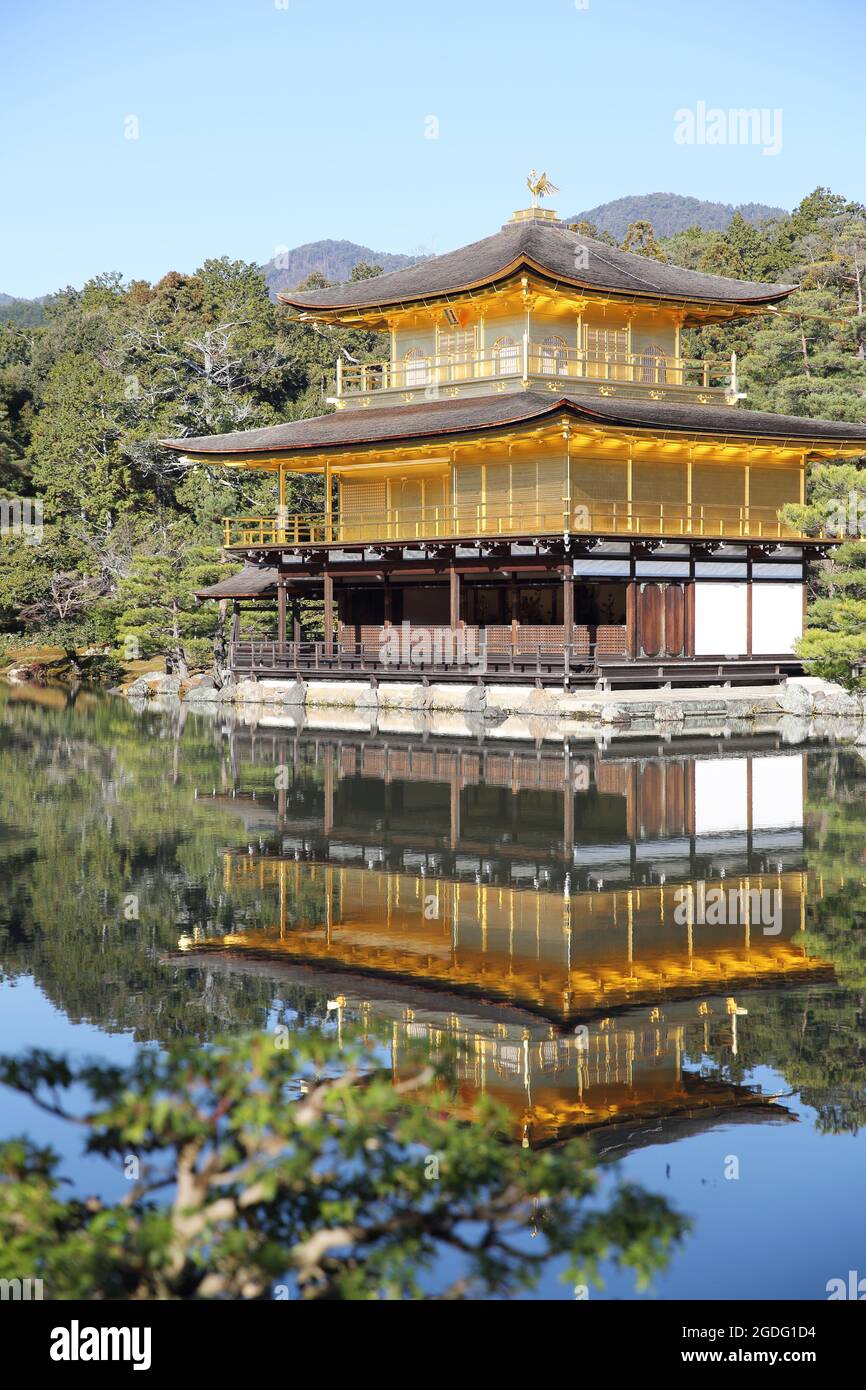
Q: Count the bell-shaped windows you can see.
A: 4